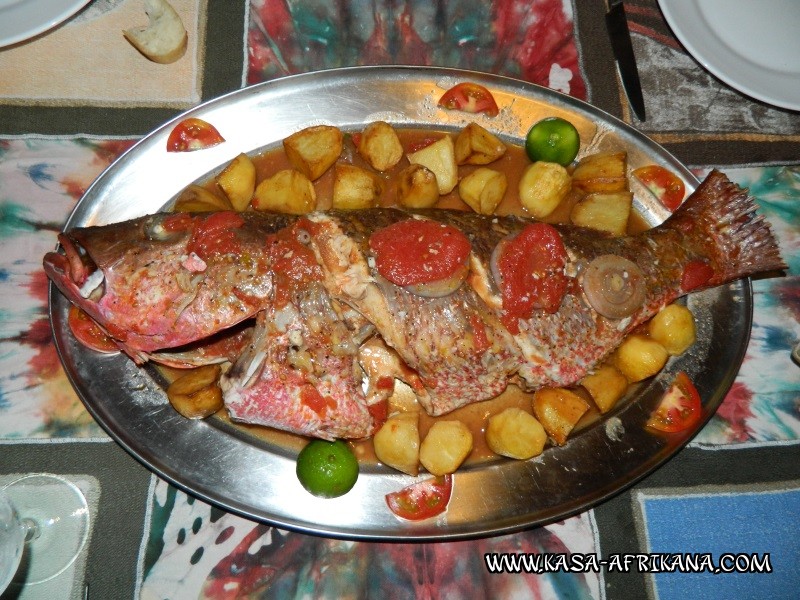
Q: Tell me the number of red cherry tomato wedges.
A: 6